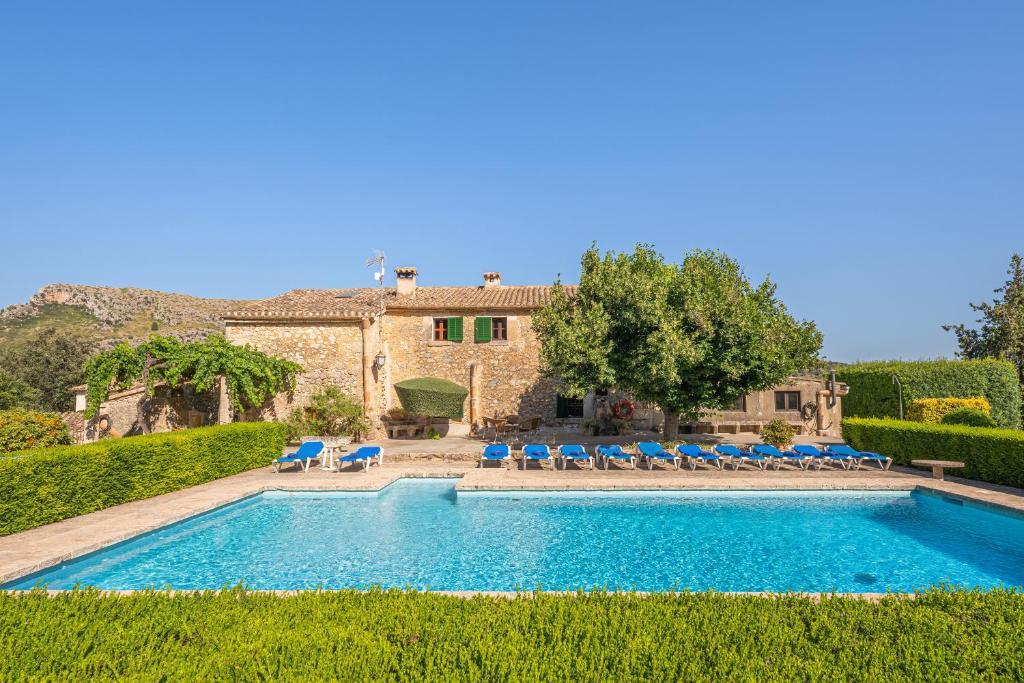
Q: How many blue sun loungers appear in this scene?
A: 12